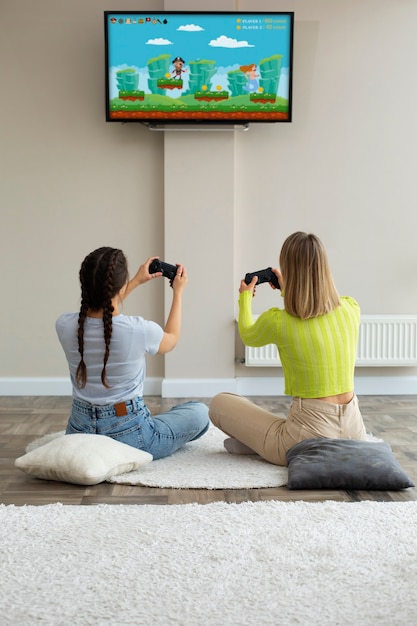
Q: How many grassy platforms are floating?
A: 4